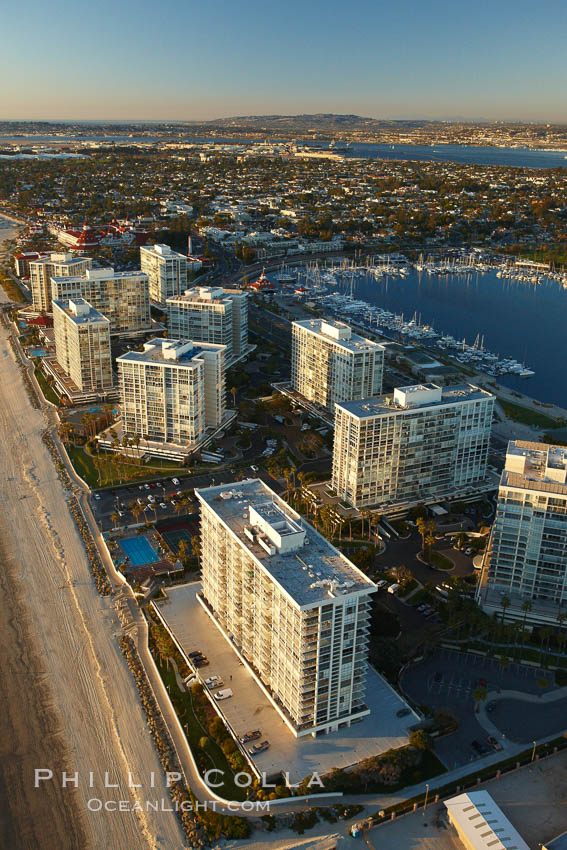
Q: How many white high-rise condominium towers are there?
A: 10